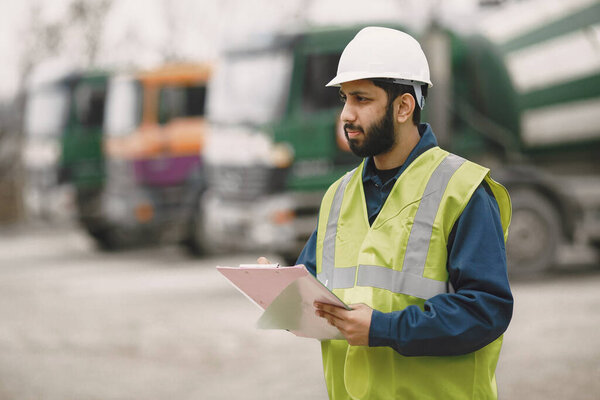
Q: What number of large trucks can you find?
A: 3